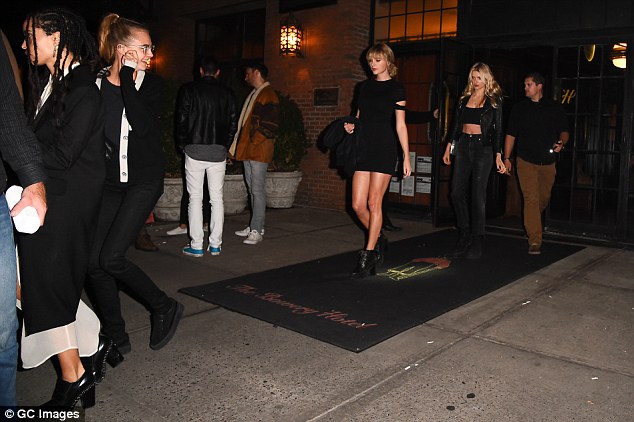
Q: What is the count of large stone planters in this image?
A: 3